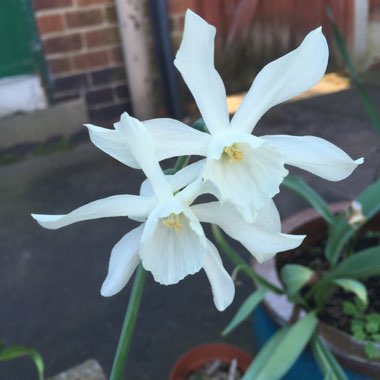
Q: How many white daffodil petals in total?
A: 12